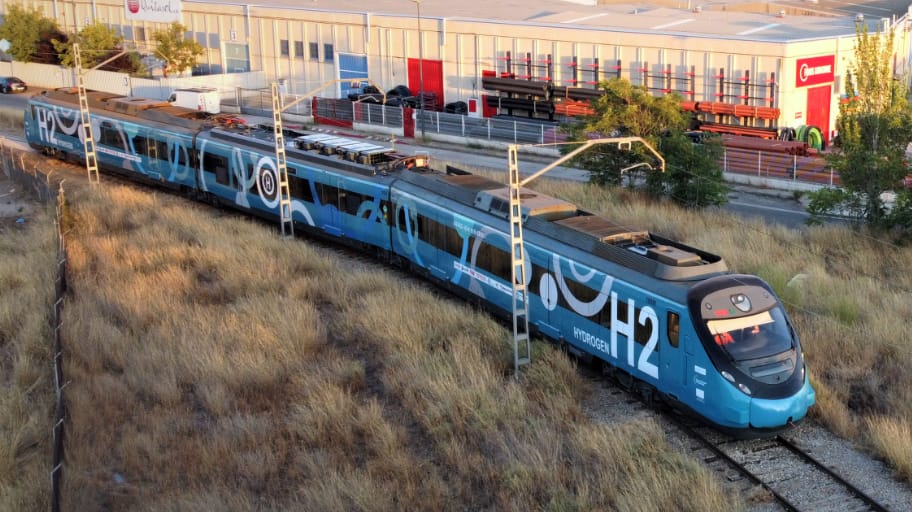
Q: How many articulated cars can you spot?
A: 3